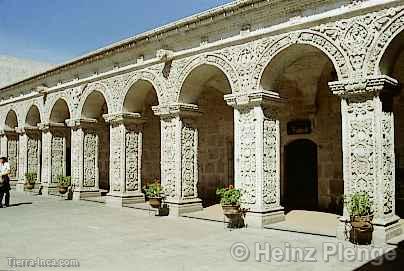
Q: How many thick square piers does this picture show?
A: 8